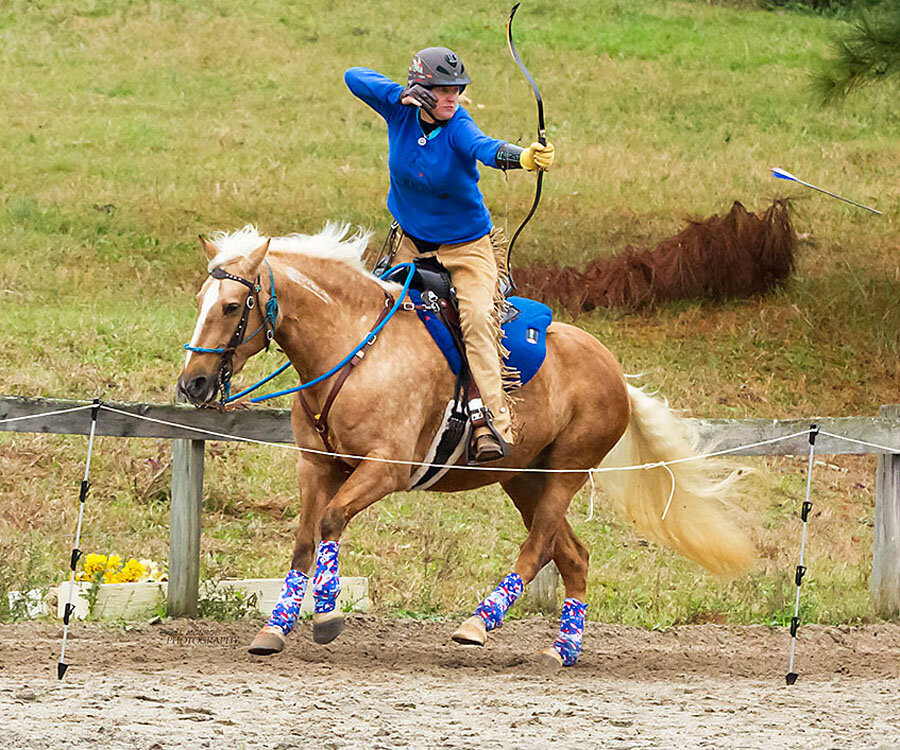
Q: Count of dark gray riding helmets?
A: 1